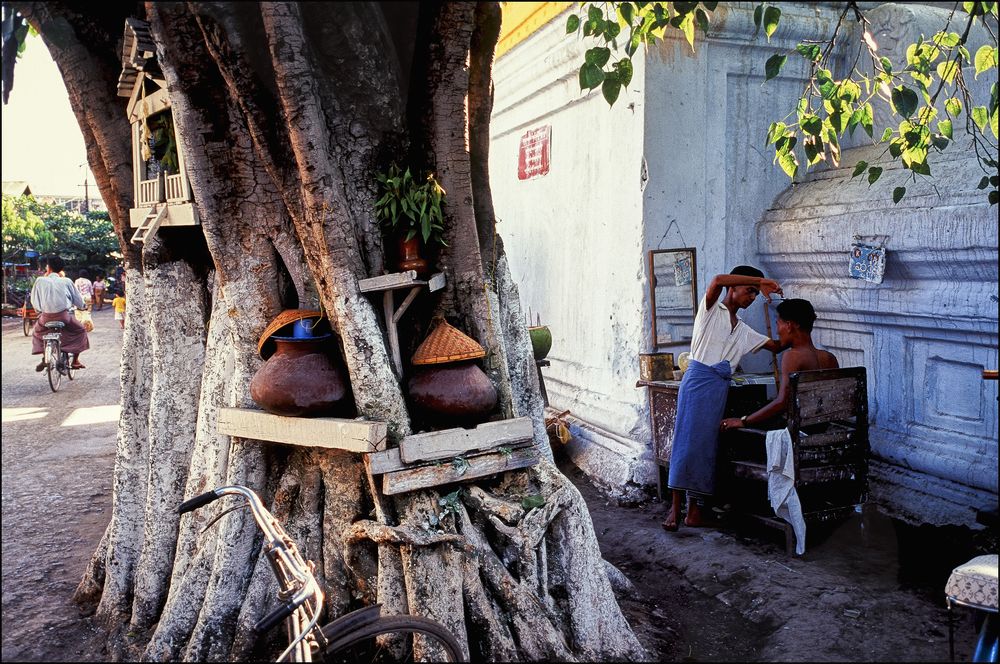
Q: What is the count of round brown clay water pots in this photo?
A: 2